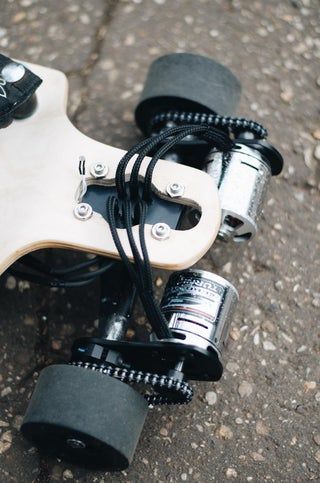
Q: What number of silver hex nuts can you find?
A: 4